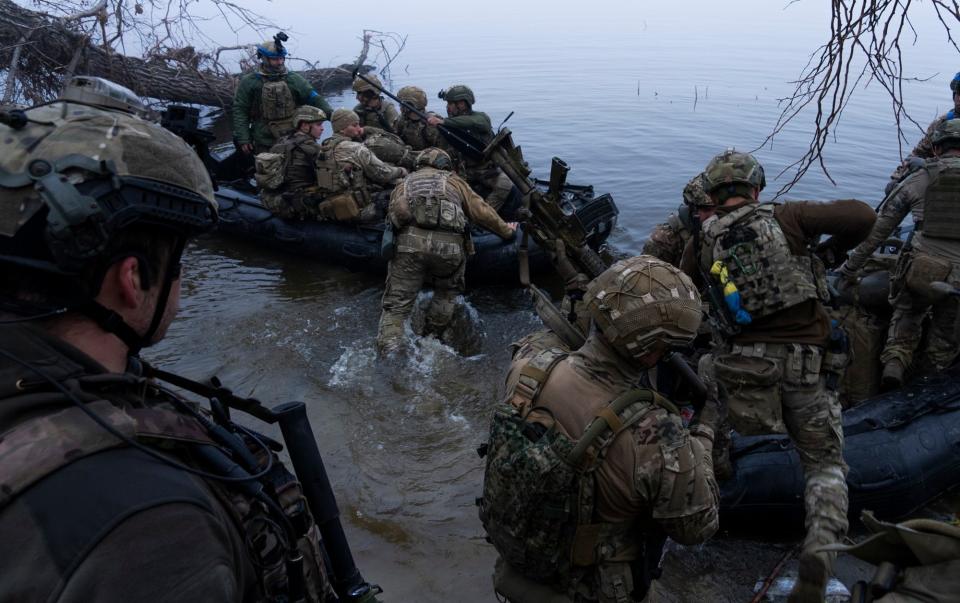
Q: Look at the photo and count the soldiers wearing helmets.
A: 12